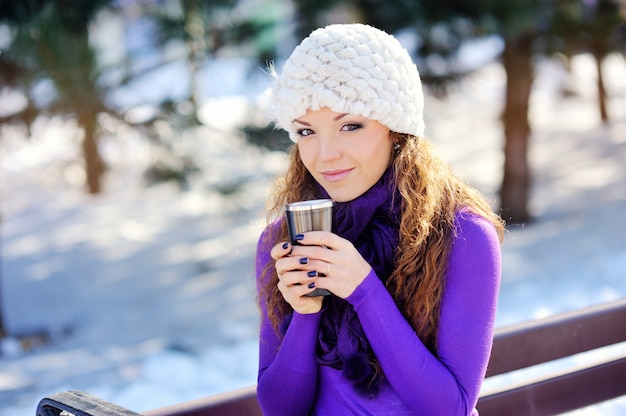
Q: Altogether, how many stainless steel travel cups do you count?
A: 1